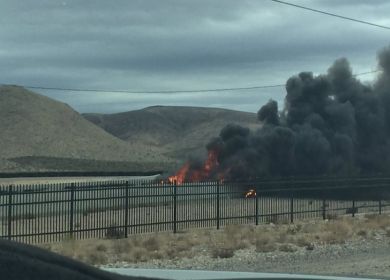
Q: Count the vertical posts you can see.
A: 10